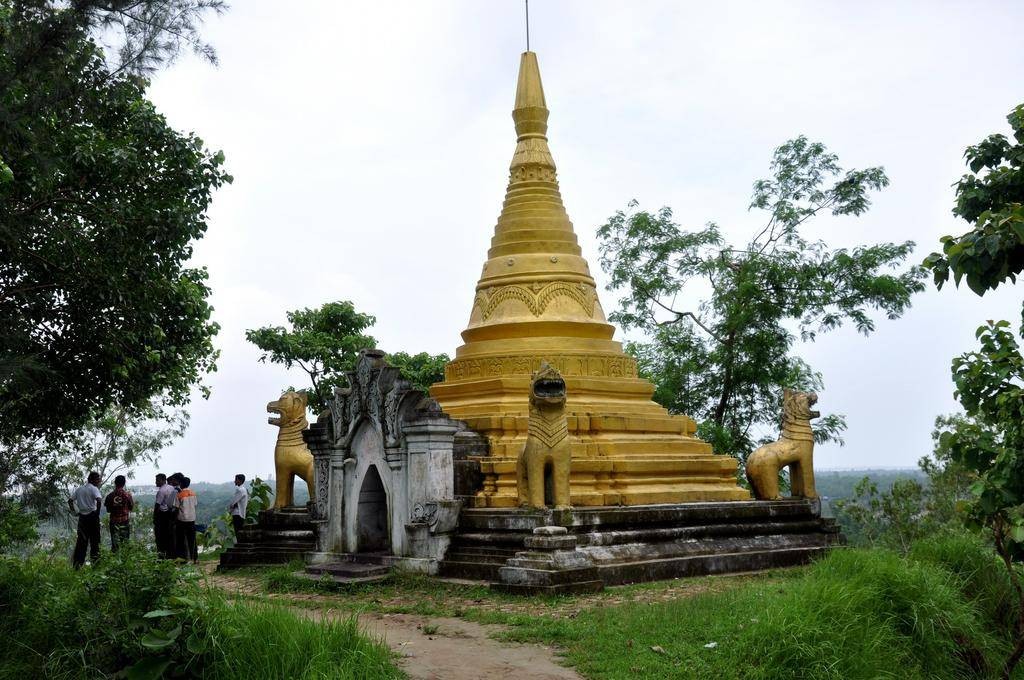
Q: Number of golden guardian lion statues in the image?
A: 3